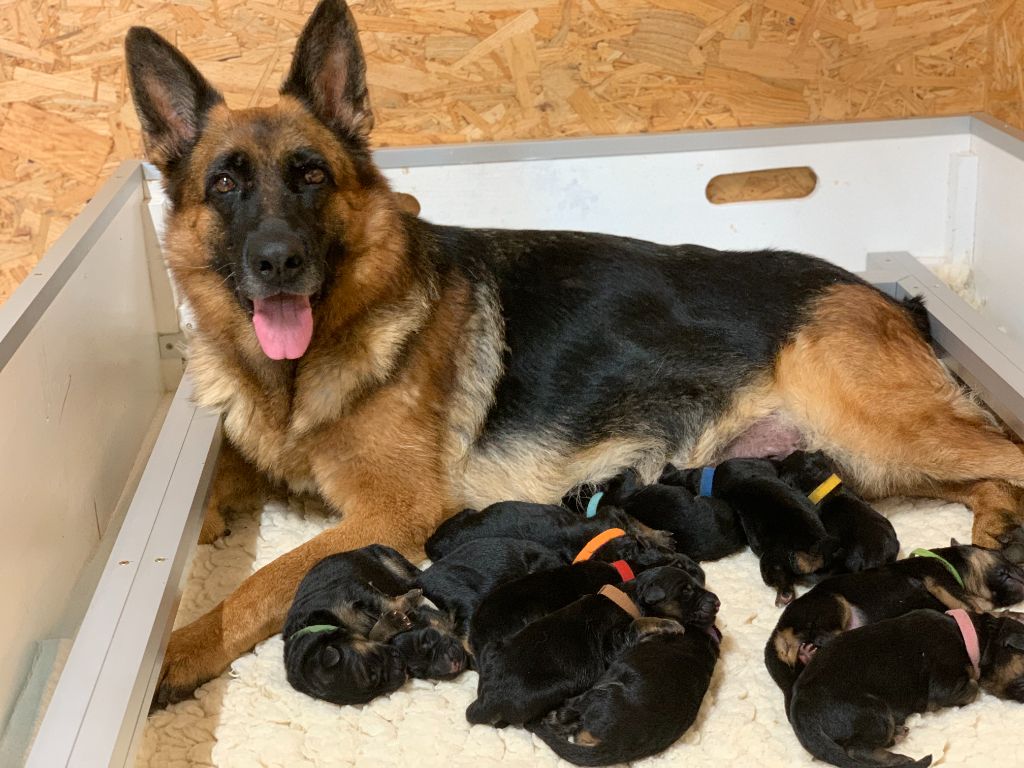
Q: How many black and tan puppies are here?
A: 11